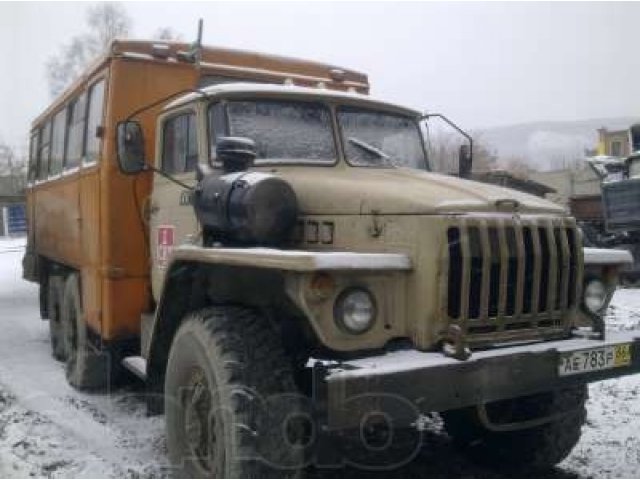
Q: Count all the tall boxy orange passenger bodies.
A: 1